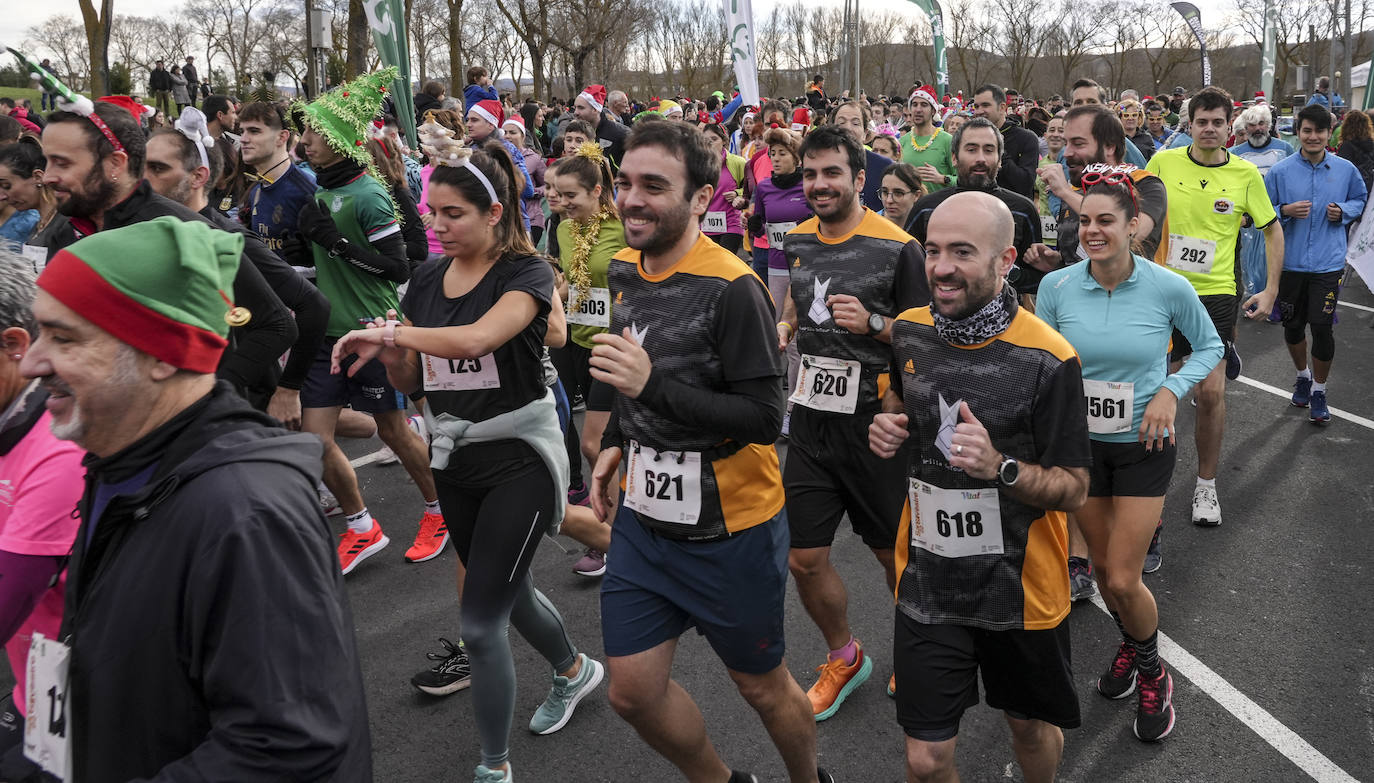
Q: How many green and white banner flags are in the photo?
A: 4